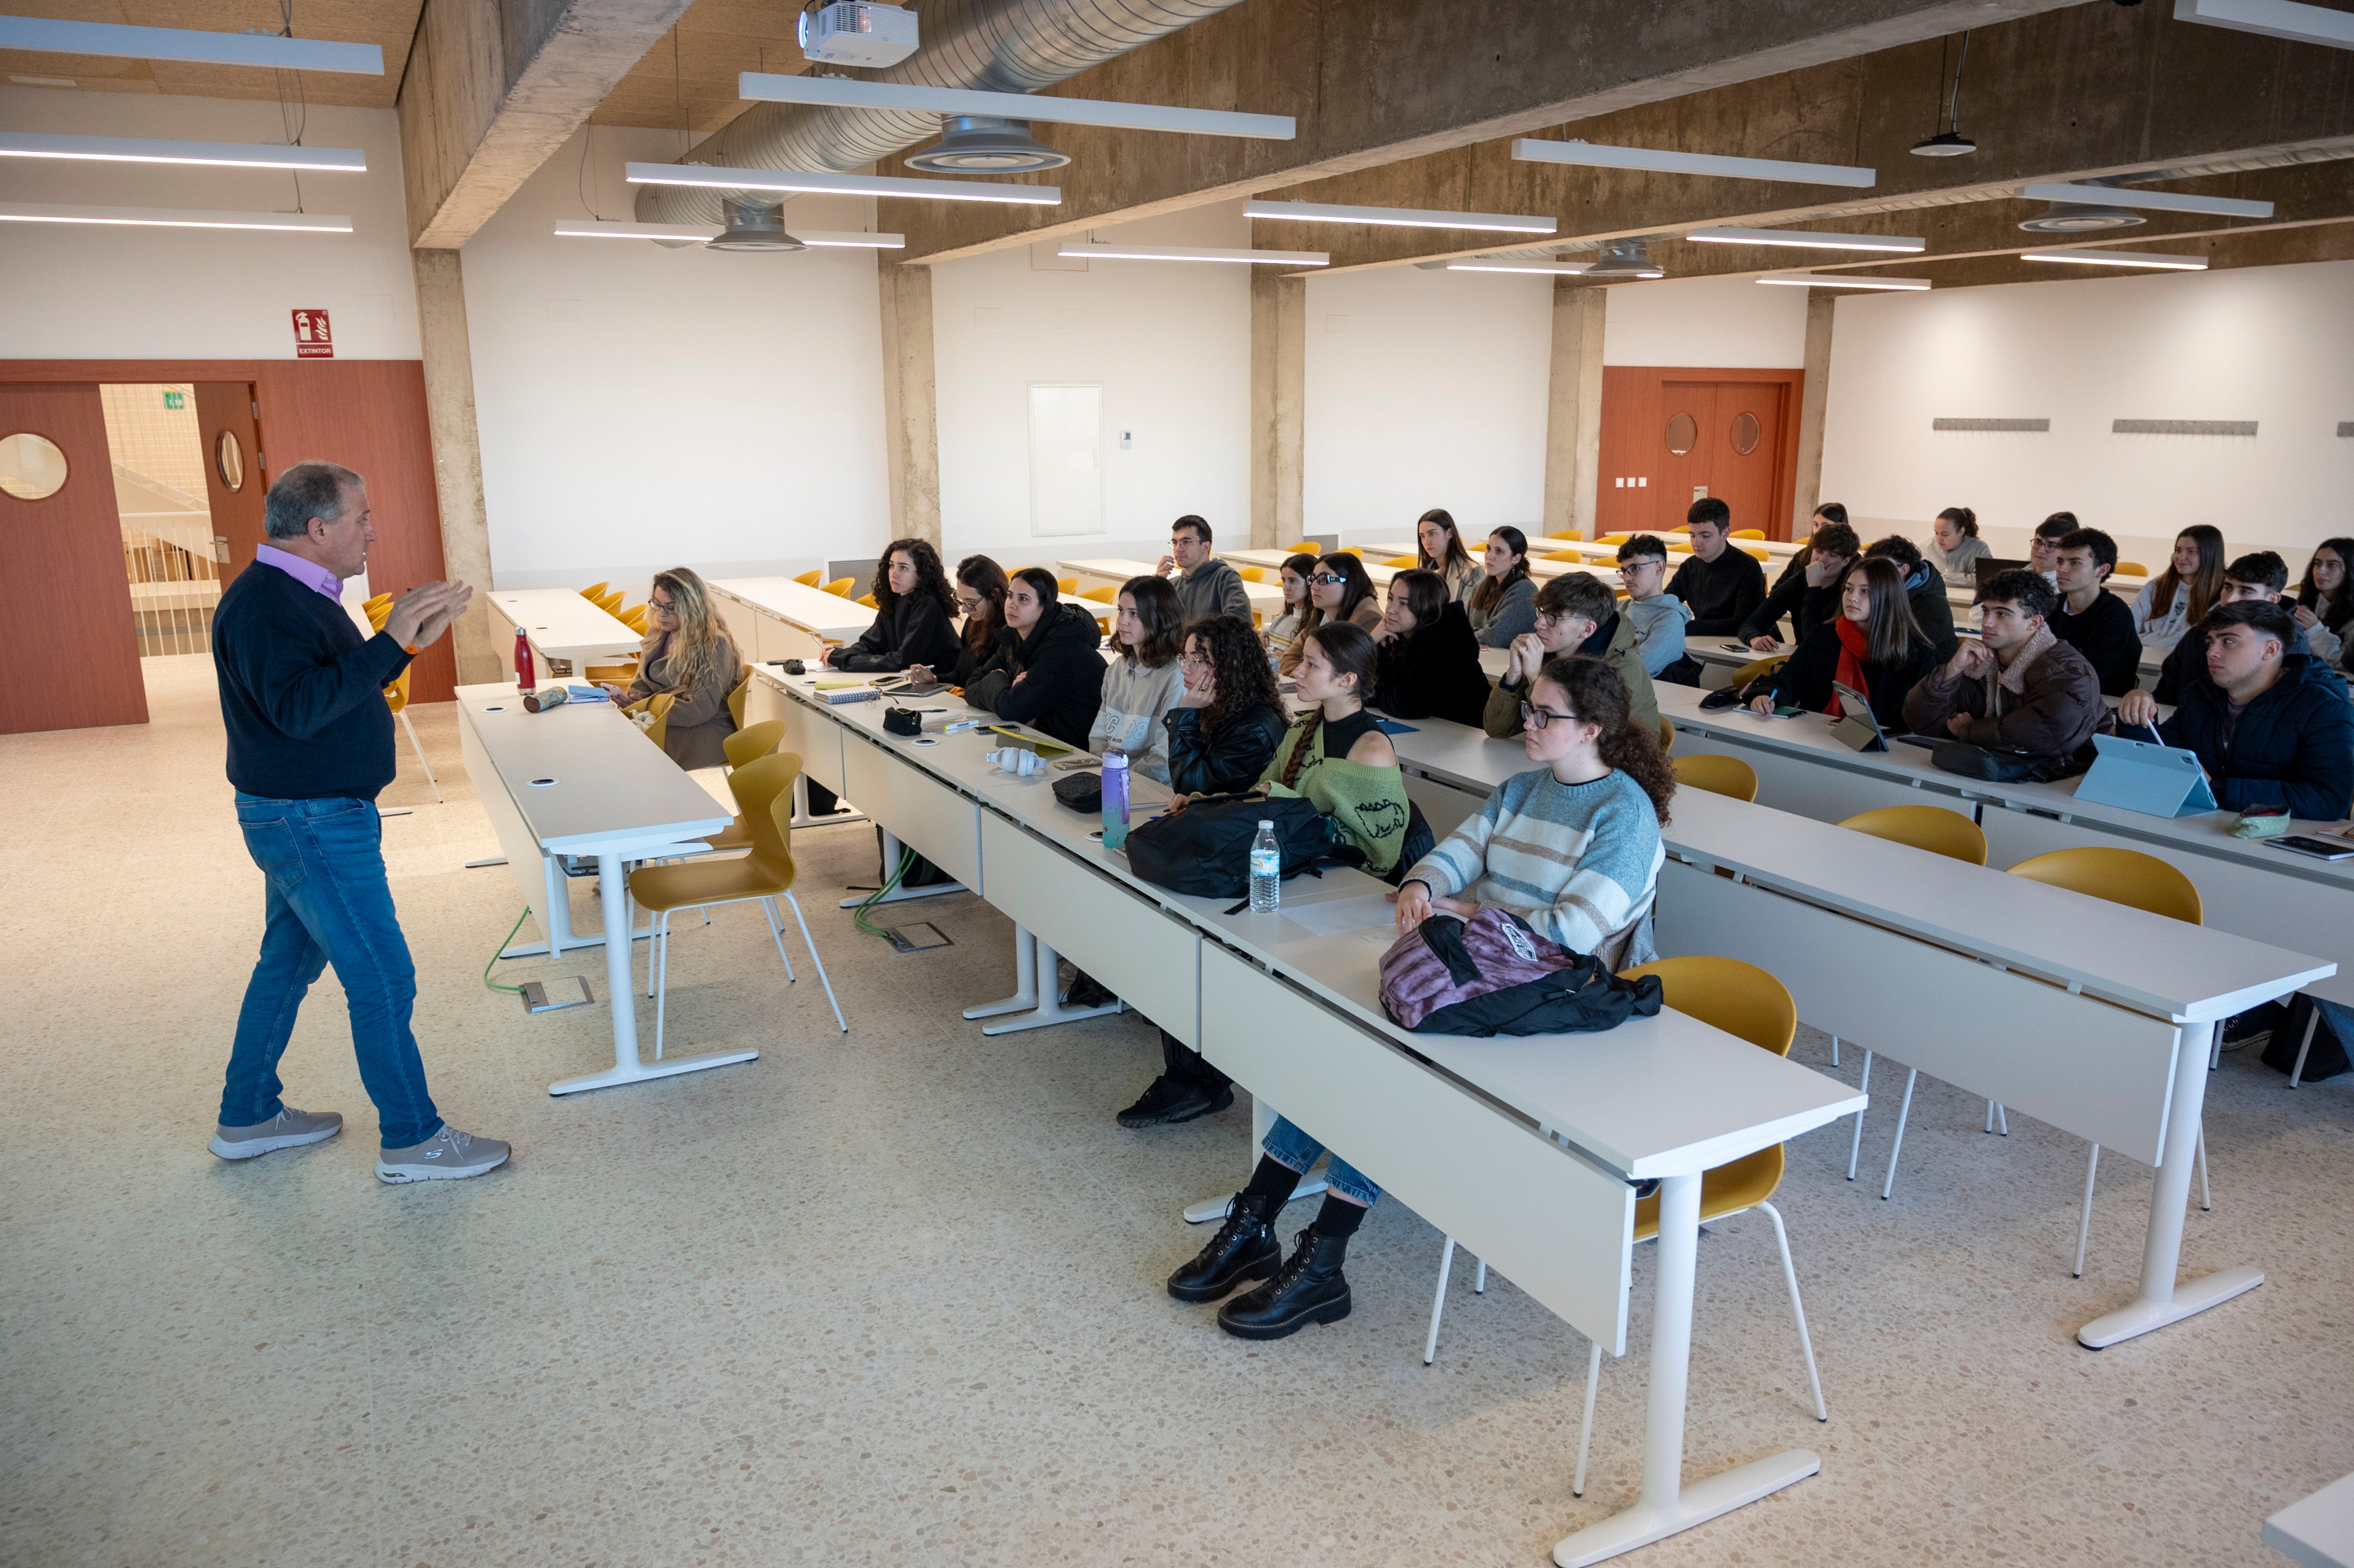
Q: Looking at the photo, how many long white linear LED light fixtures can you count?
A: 15